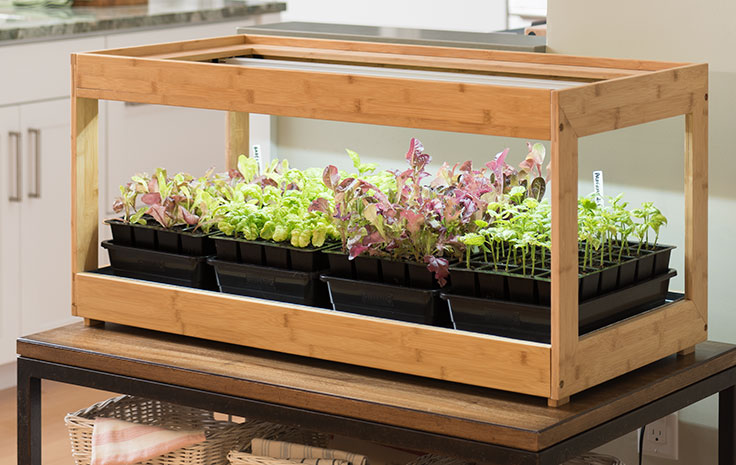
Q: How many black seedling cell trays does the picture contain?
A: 4